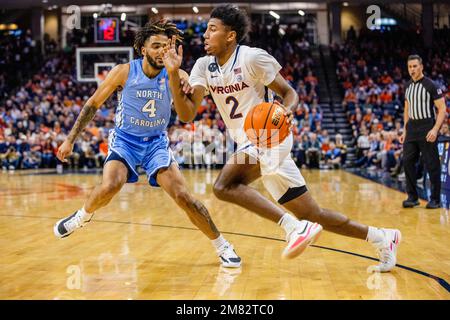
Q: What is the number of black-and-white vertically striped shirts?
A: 1